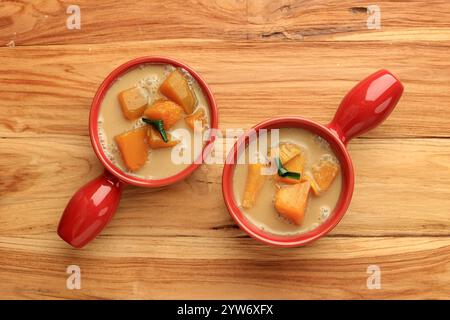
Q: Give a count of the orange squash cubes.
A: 11